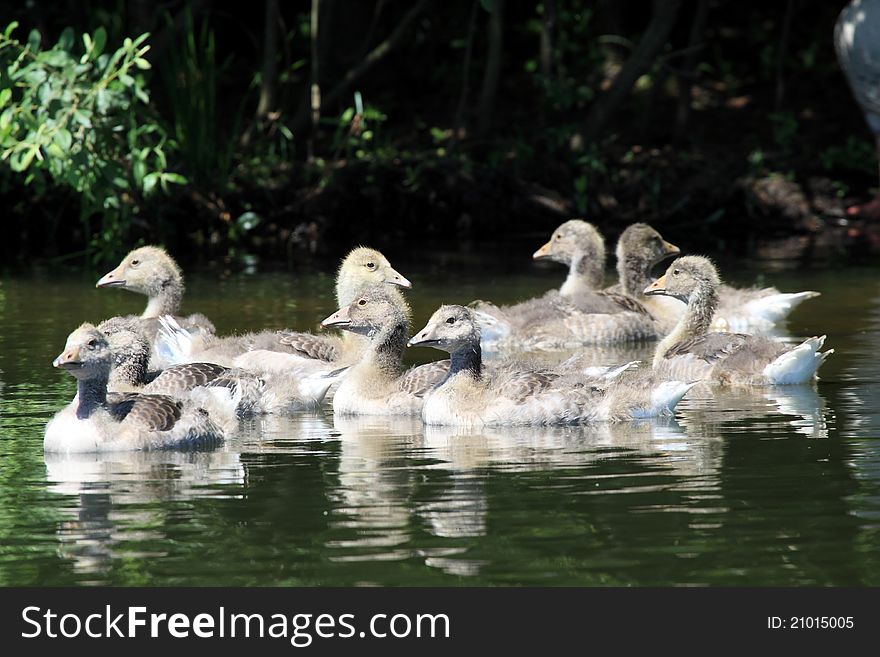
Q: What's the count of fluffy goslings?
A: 9